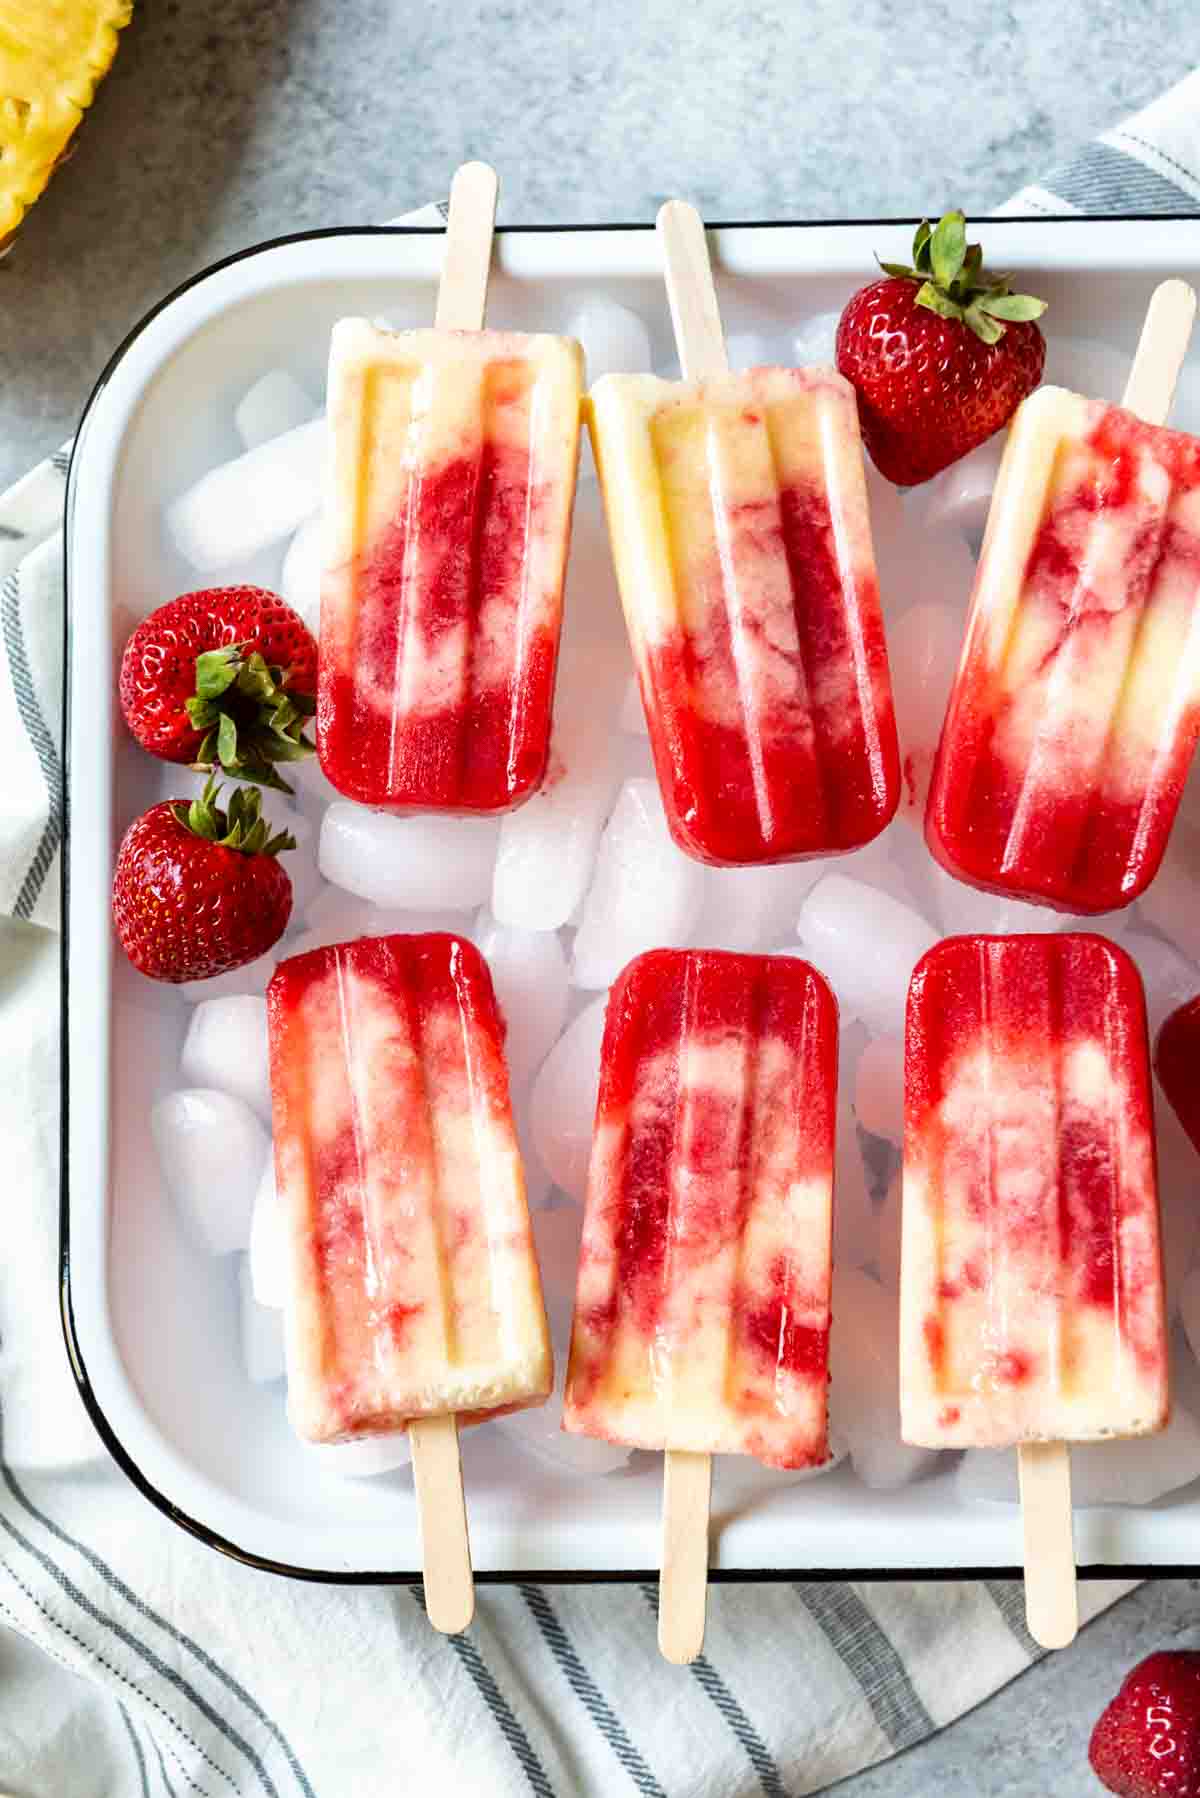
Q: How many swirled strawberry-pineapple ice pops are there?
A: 6